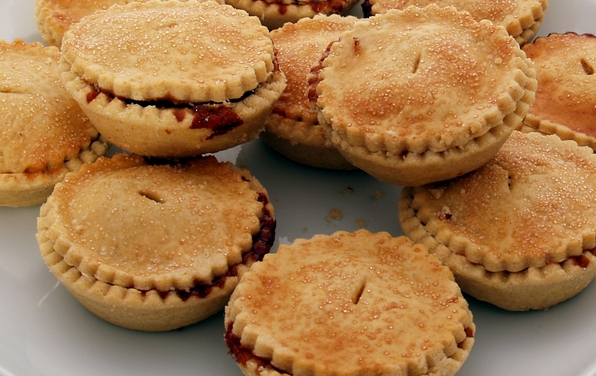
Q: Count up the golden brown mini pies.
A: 11